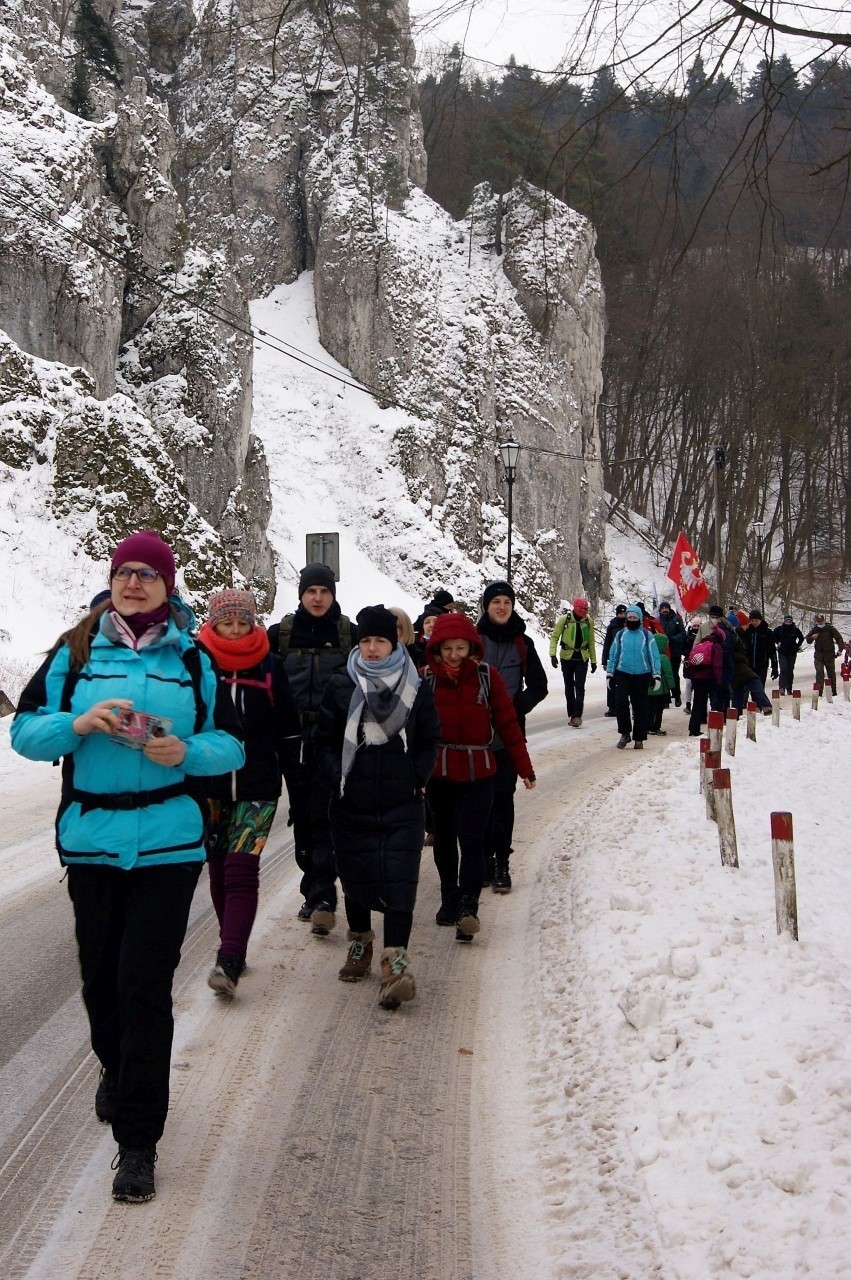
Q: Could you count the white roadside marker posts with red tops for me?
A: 12